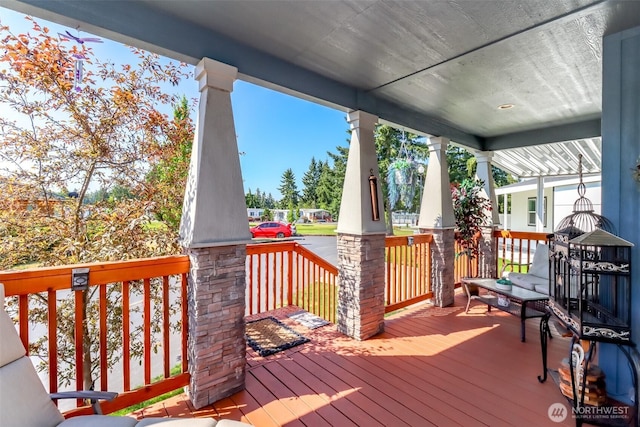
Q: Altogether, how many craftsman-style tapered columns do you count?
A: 4